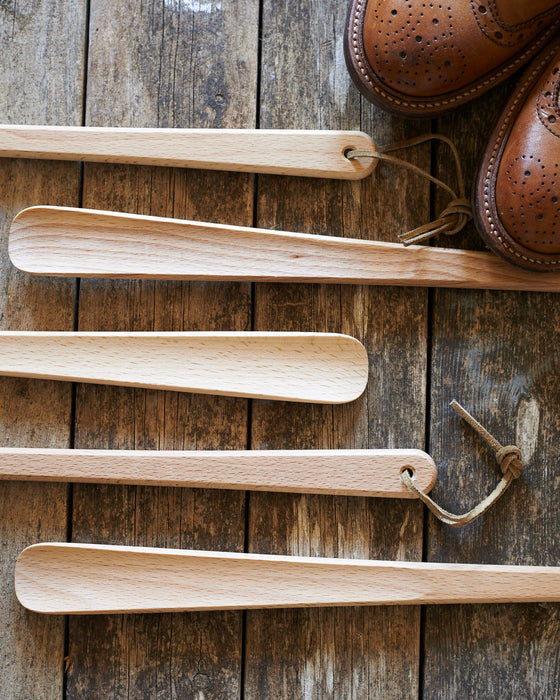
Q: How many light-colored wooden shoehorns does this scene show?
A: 5